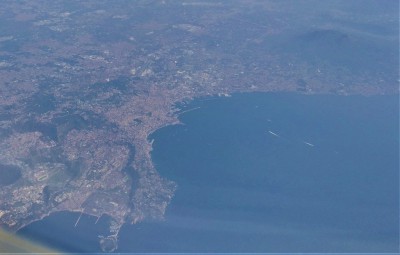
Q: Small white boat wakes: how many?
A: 2